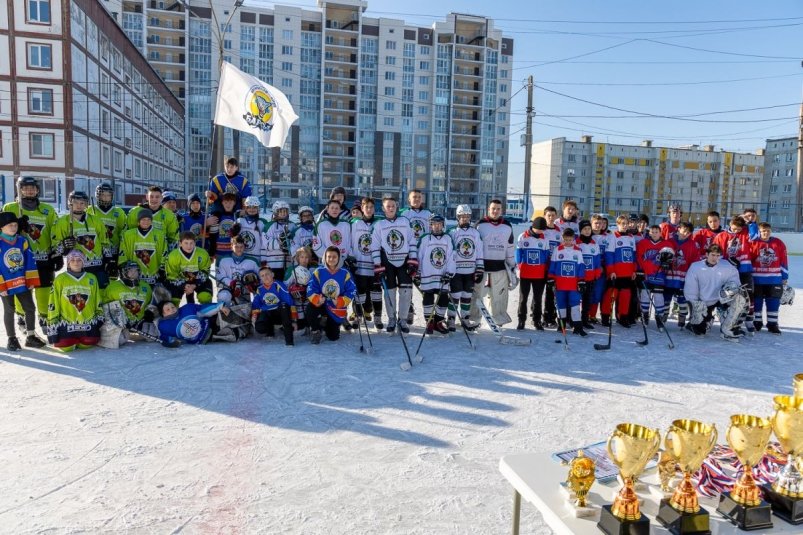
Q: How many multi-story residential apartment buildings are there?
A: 4